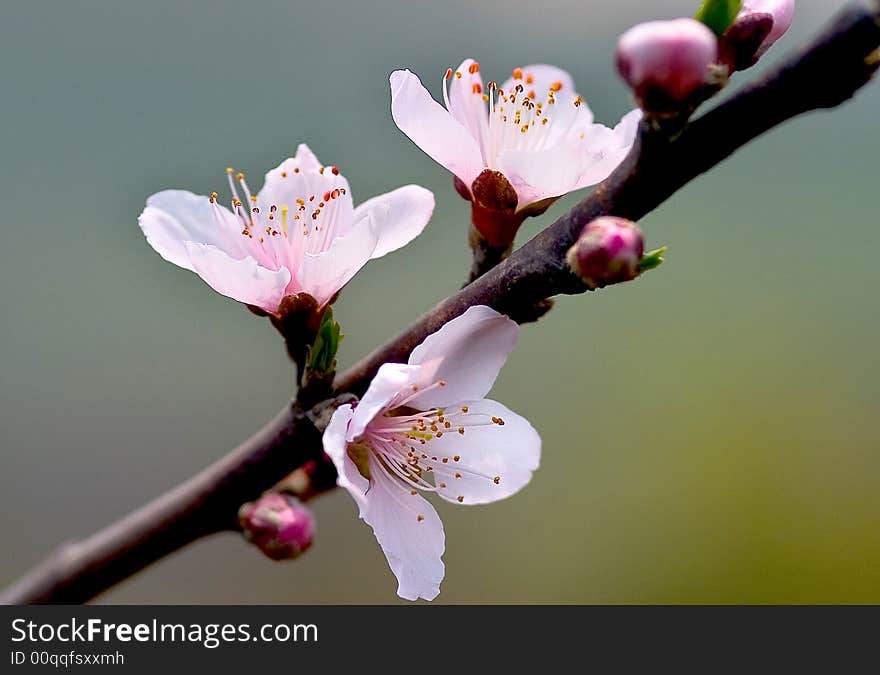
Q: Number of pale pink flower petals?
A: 15